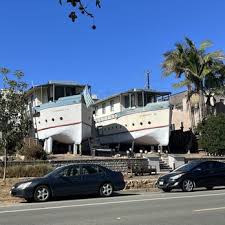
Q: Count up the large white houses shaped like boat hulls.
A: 2